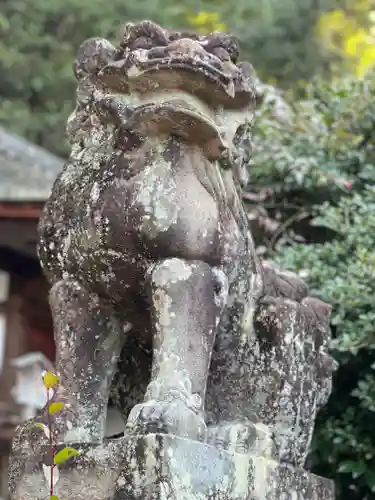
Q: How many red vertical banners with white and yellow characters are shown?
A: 0